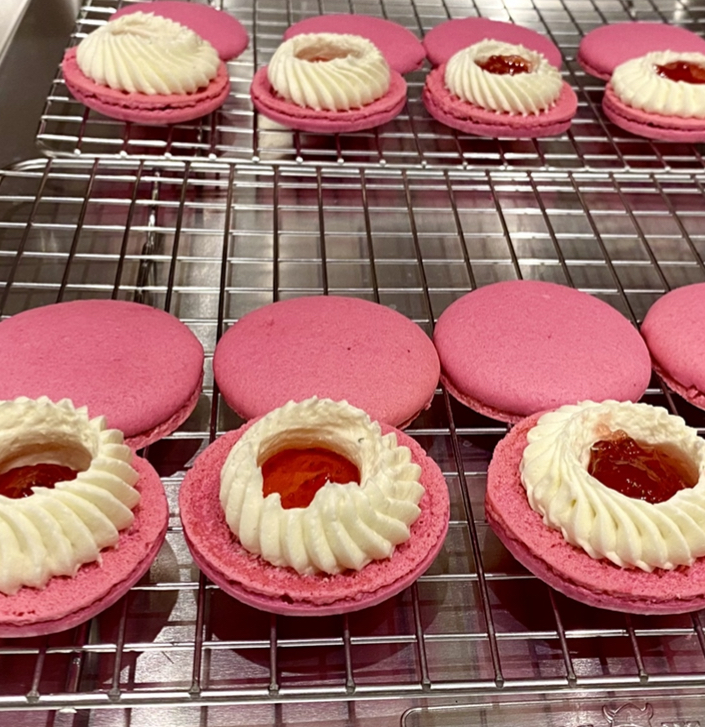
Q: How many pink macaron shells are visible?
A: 15